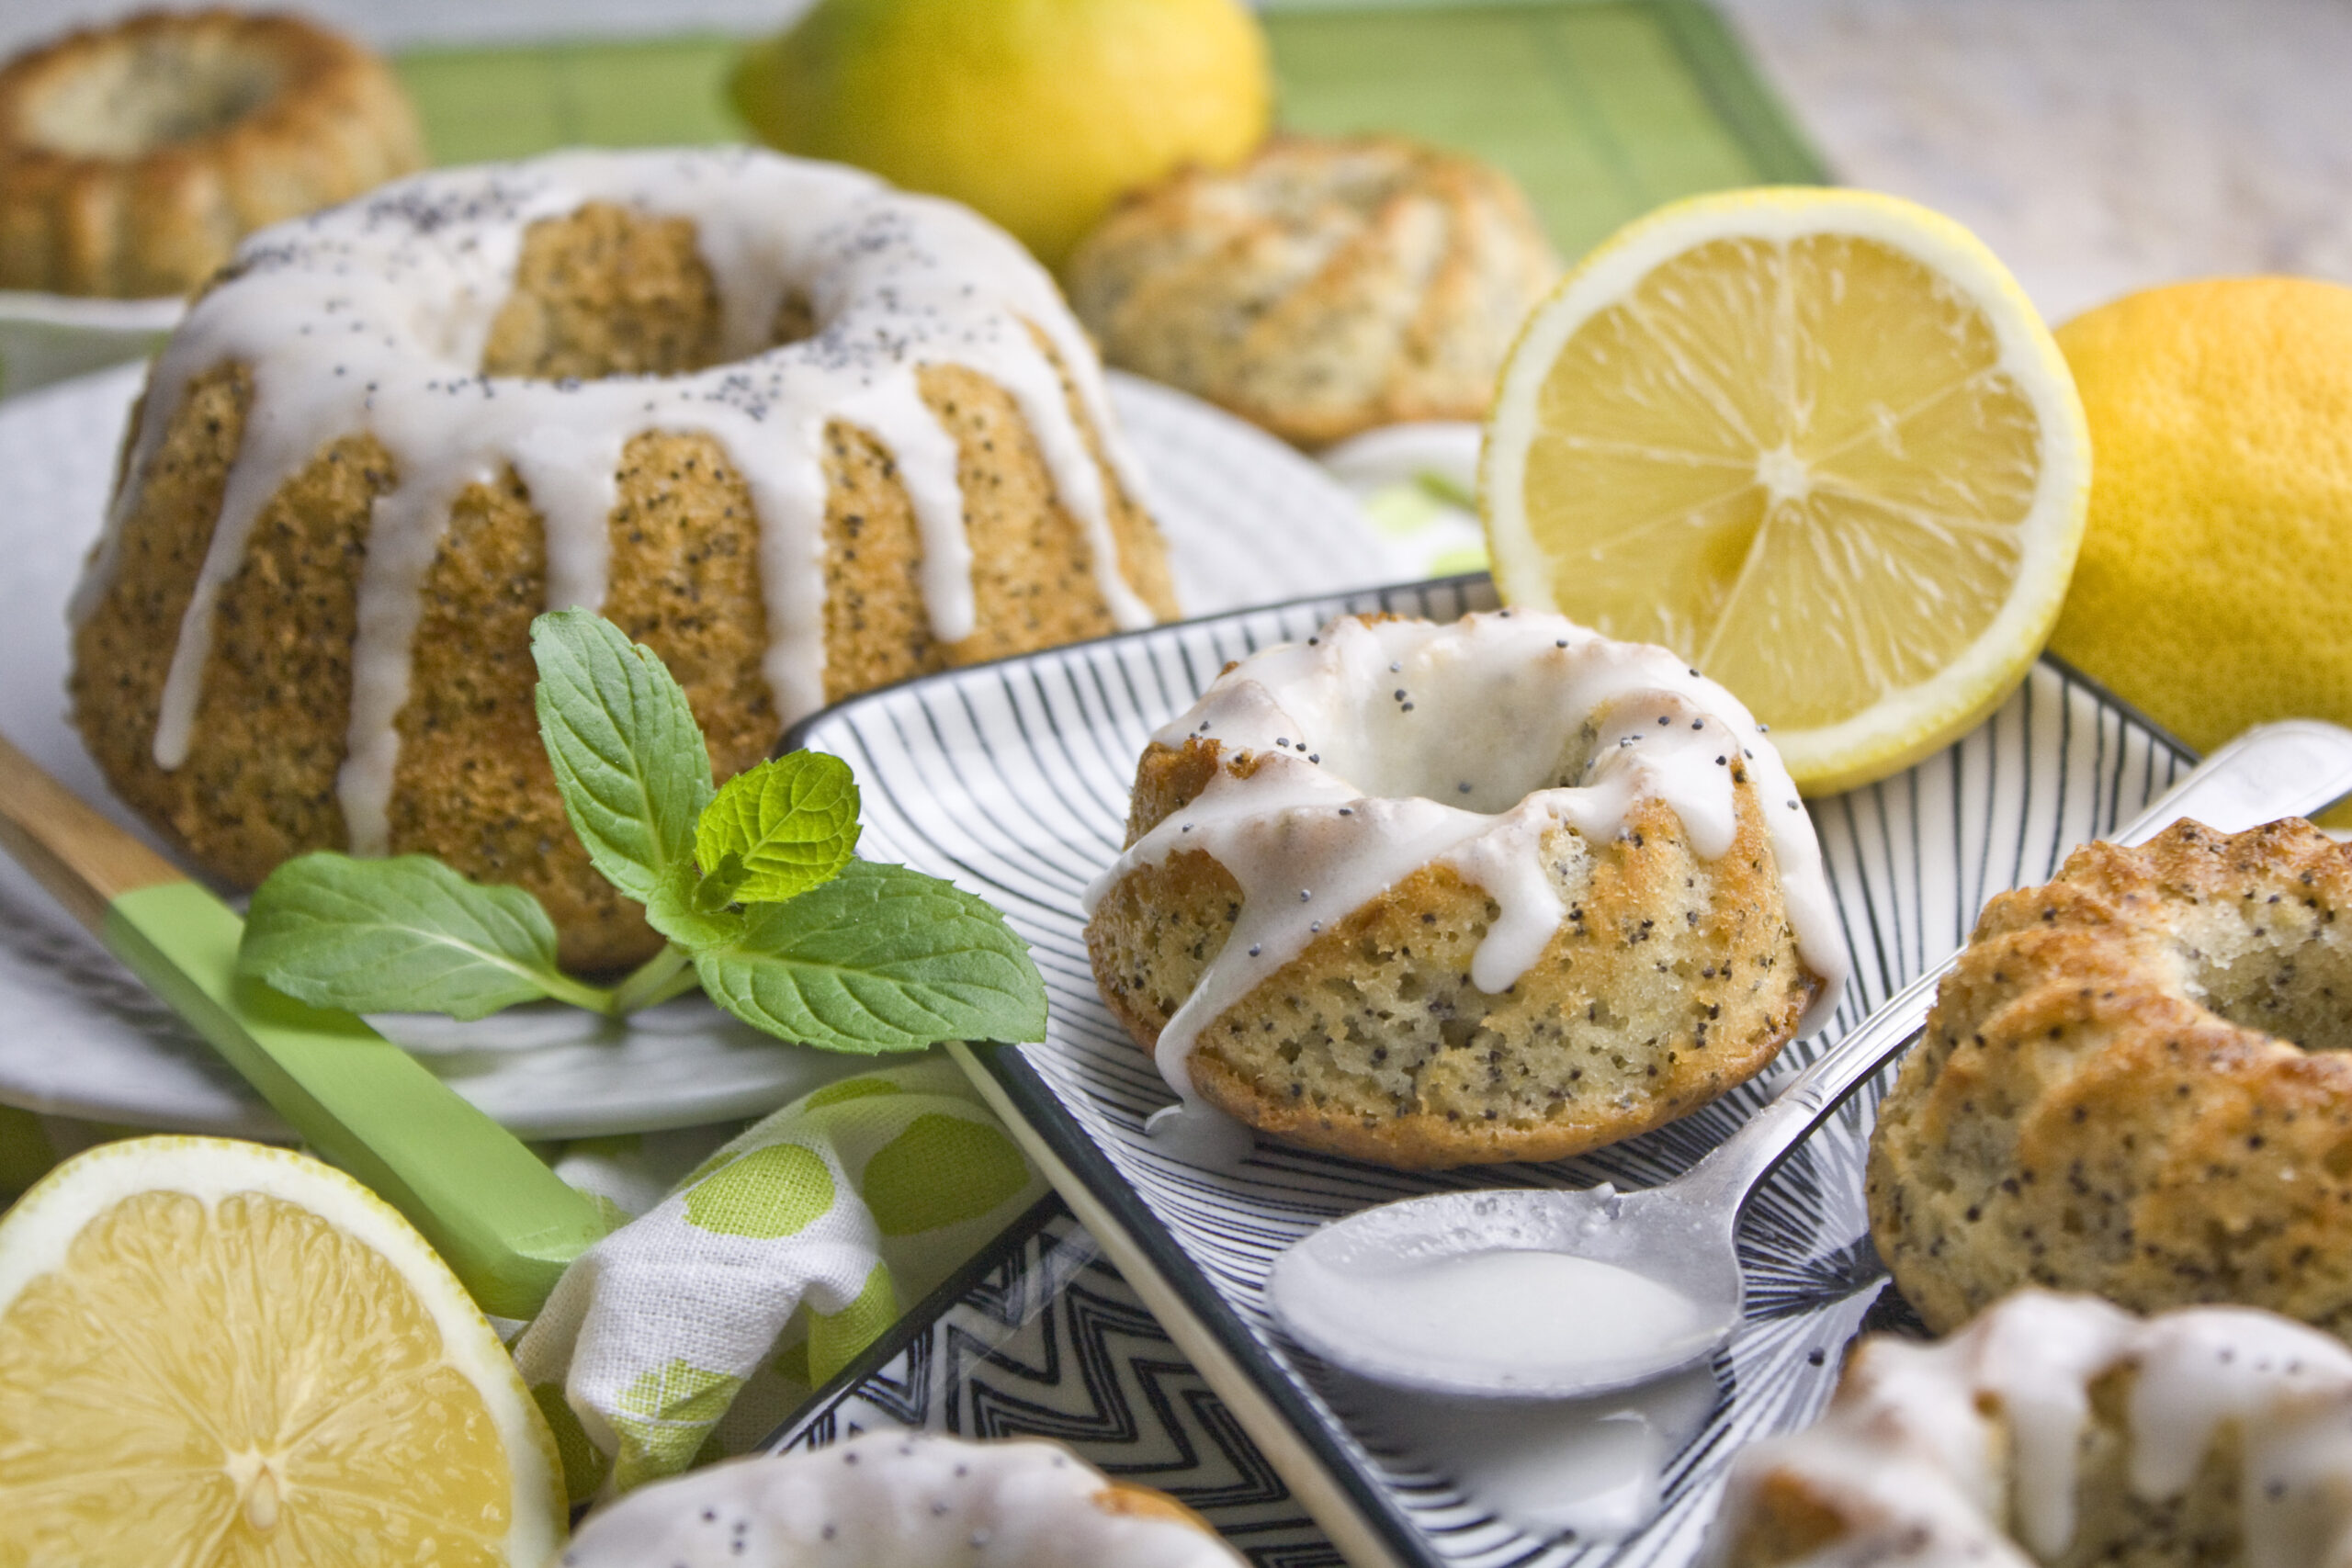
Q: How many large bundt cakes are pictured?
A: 1